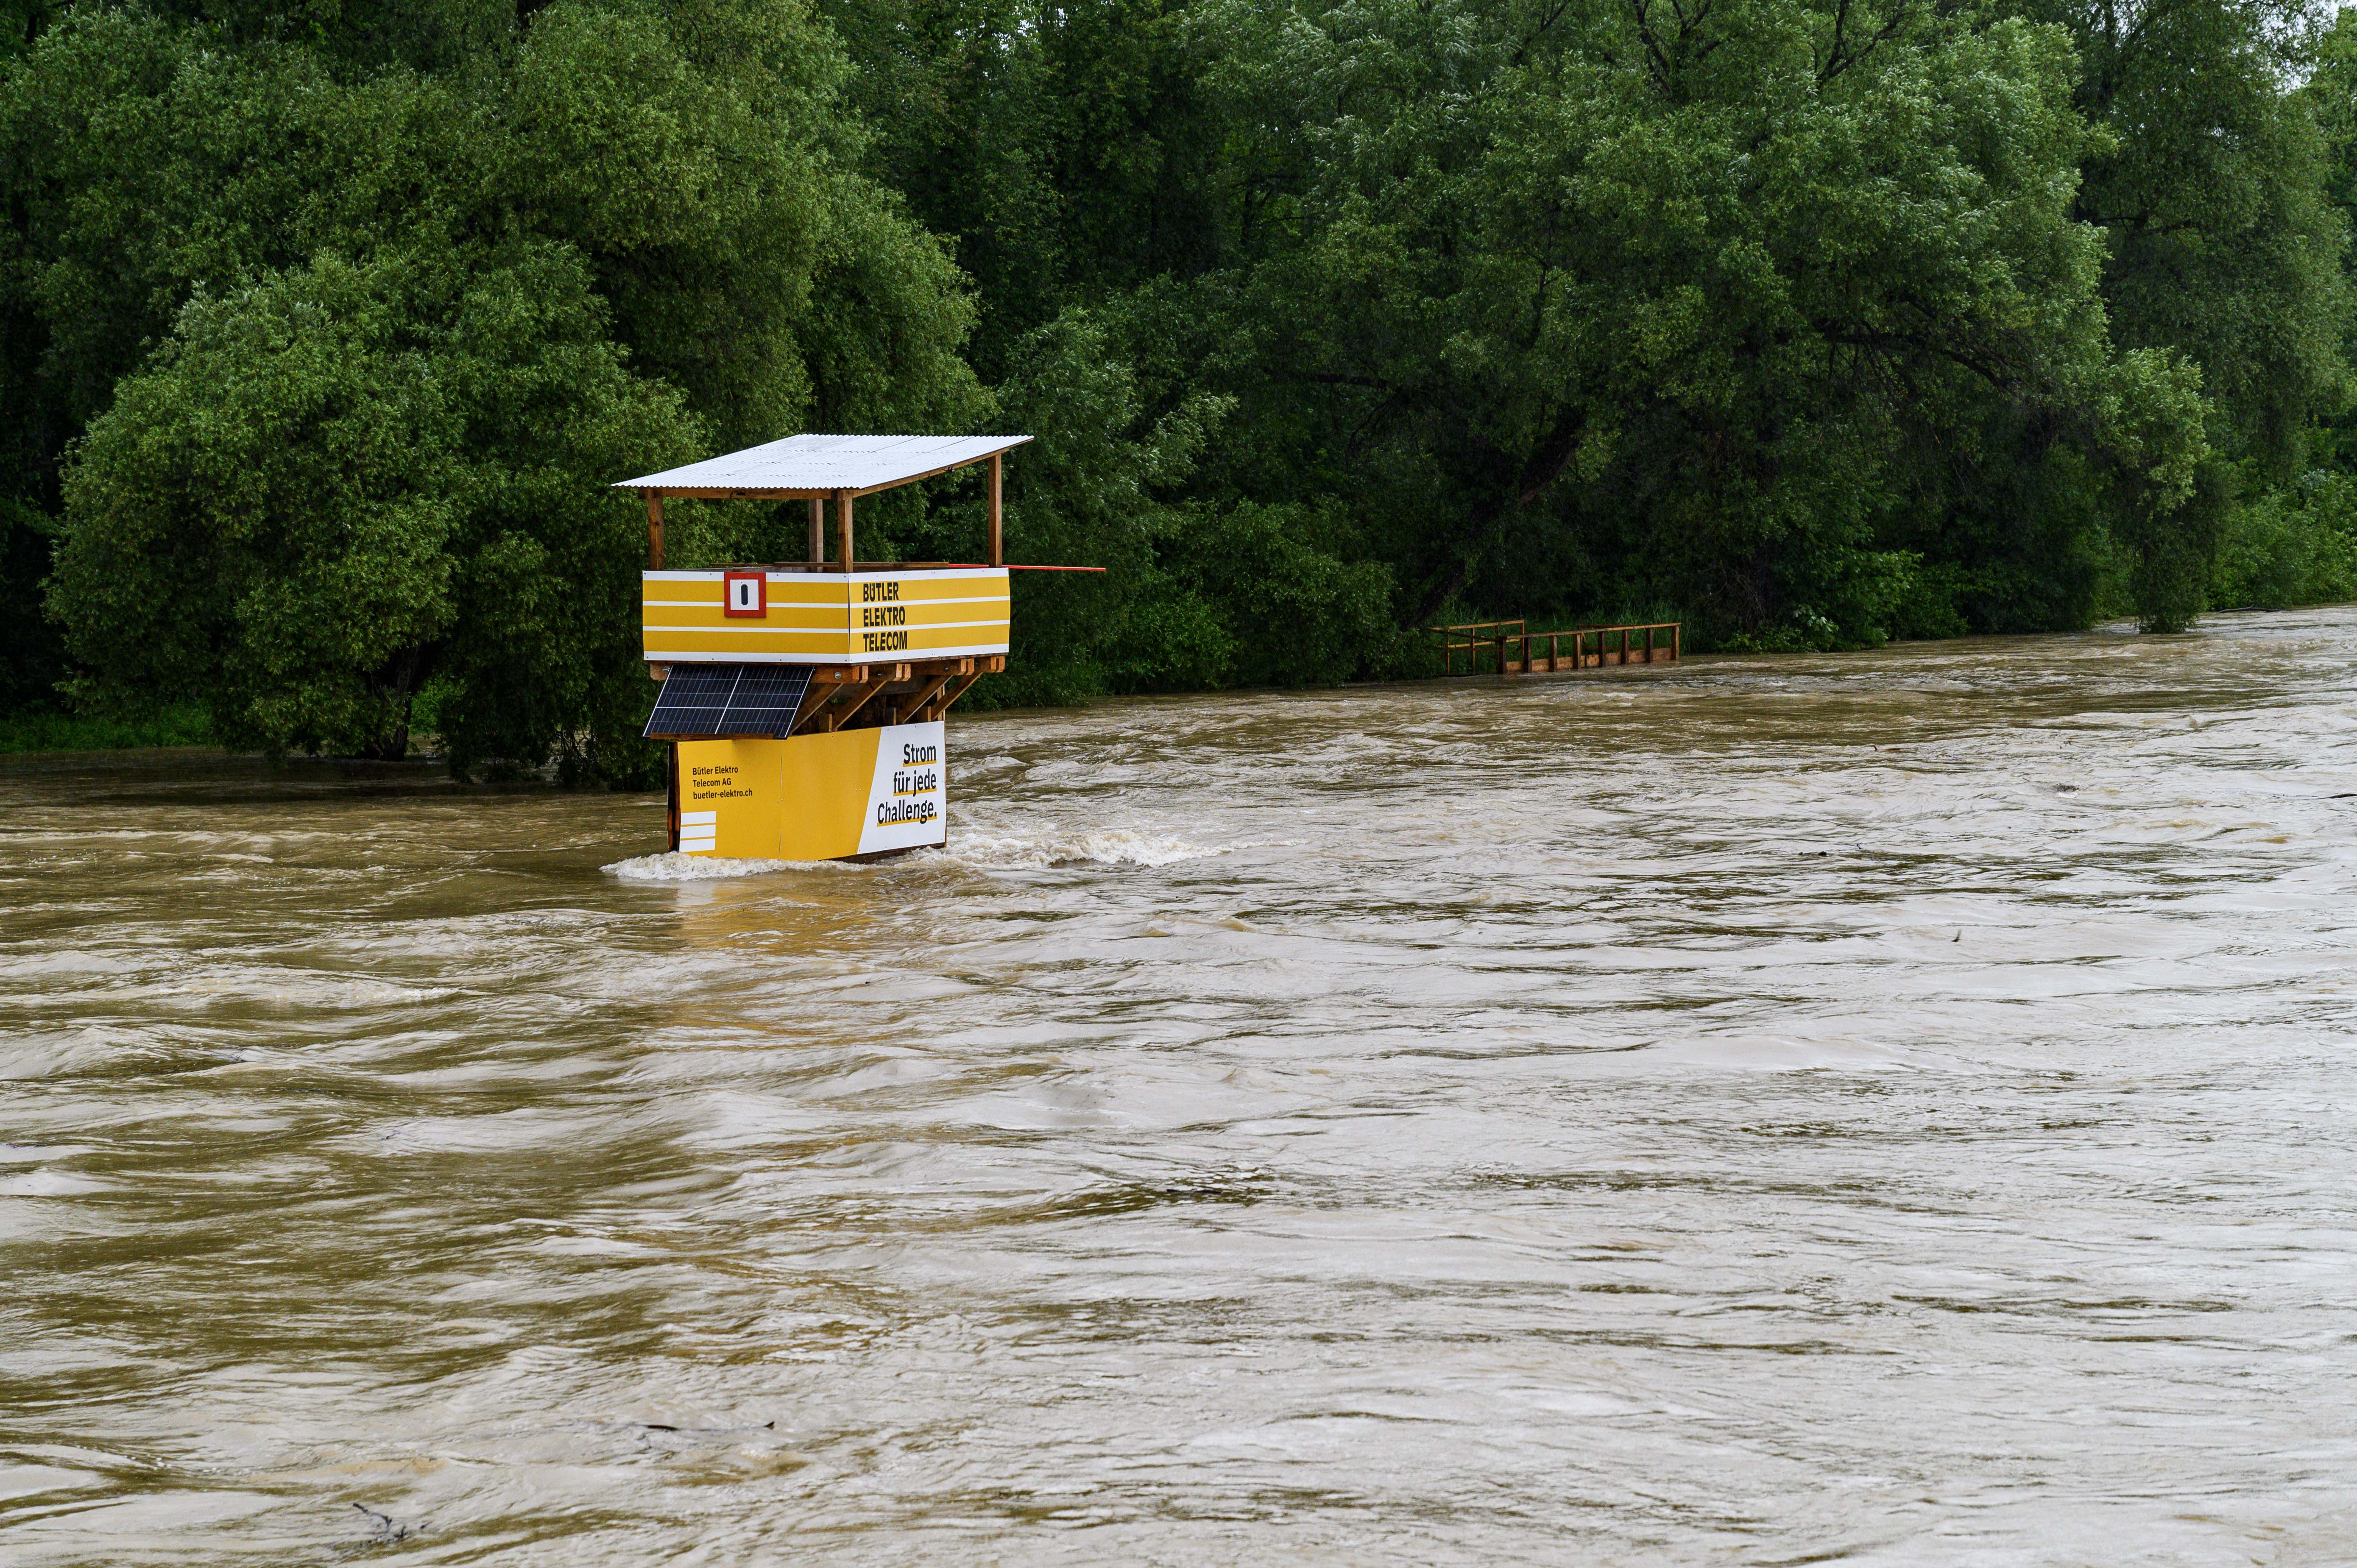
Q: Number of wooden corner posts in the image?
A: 4